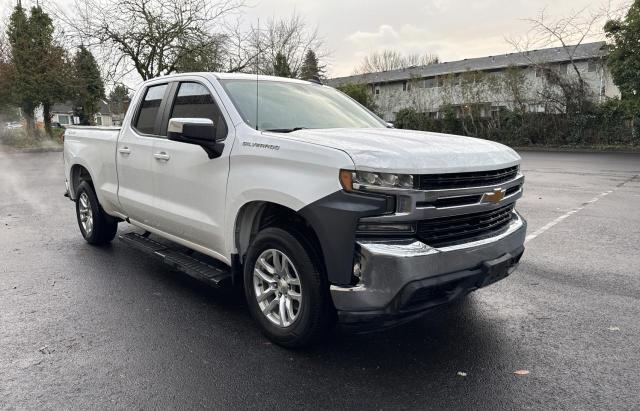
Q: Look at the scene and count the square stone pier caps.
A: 0